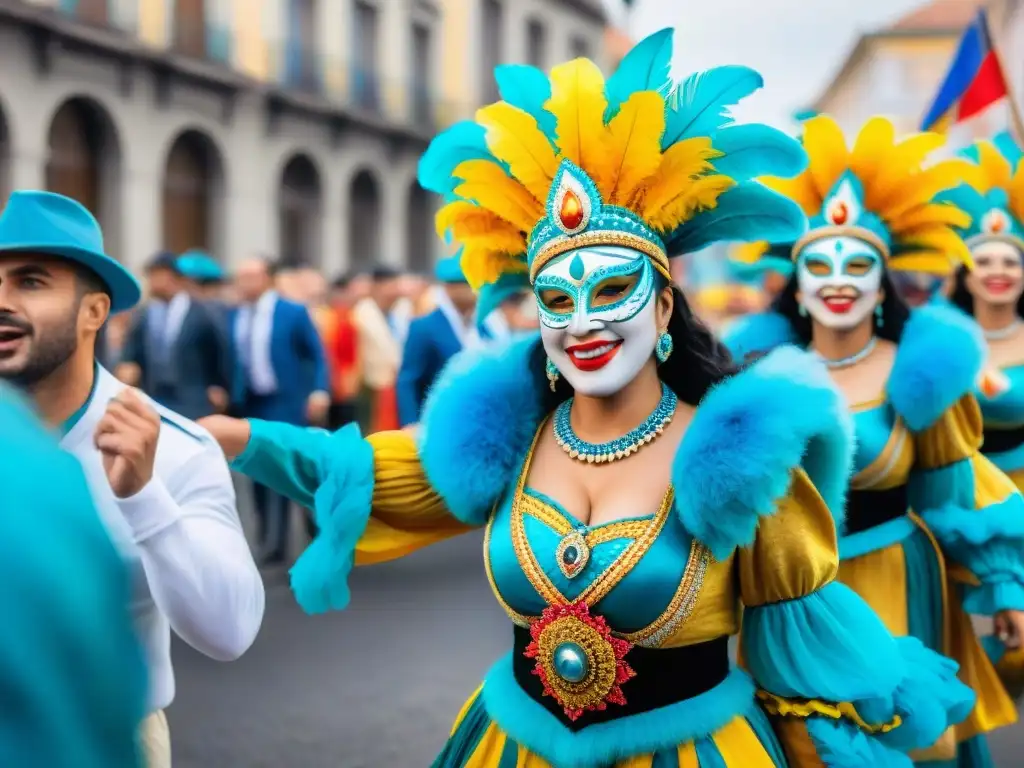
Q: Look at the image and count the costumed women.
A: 3